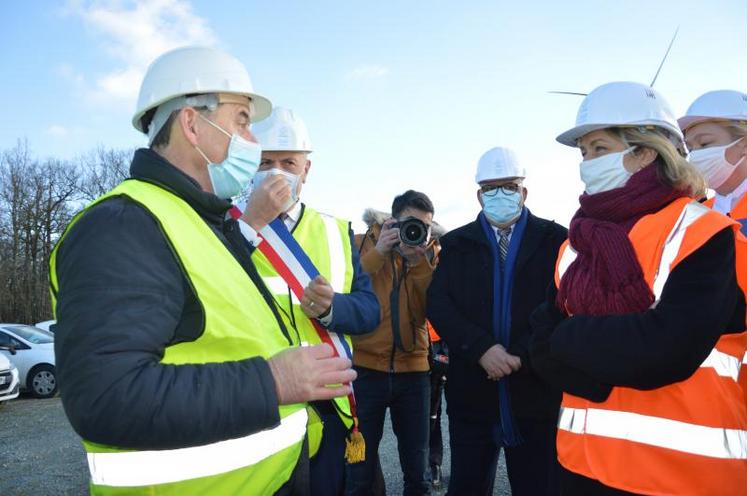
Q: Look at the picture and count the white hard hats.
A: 5